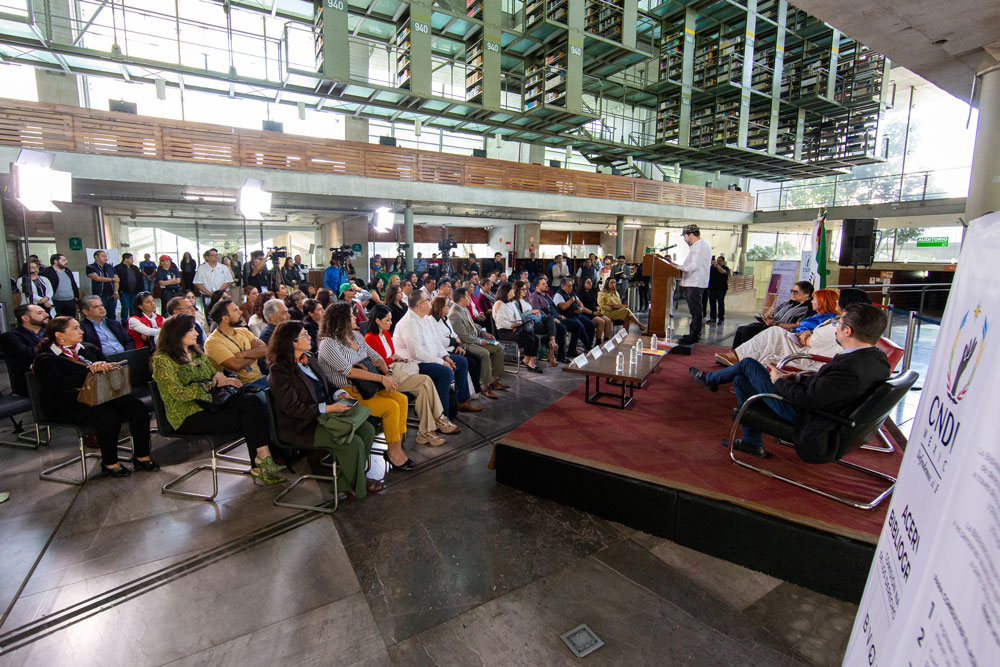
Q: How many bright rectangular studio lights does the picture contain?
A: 3